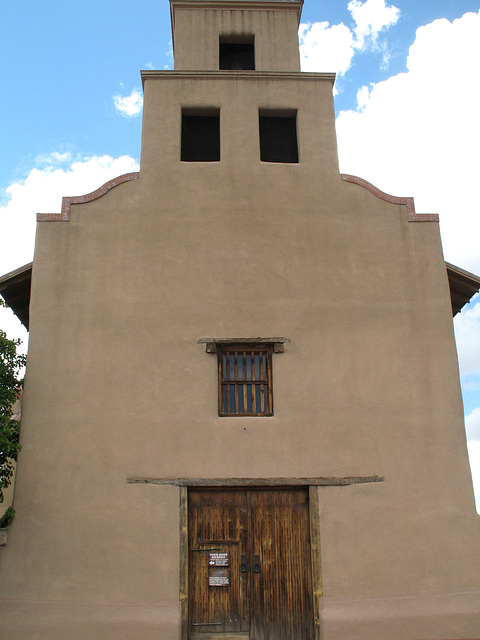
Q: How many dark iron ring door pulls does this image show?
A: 2